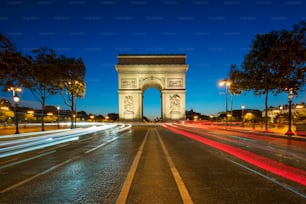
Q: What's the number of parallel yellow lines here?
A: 2